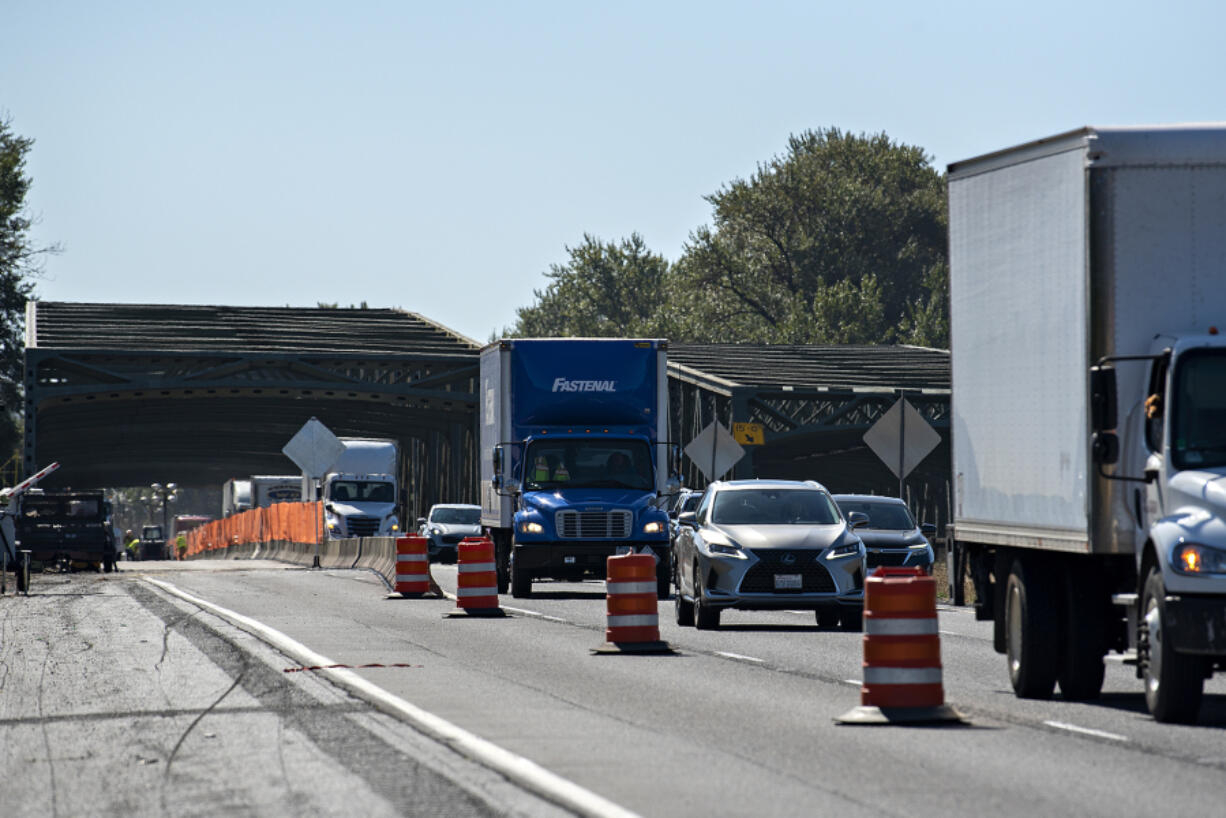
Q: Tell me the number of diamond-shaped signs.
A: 3